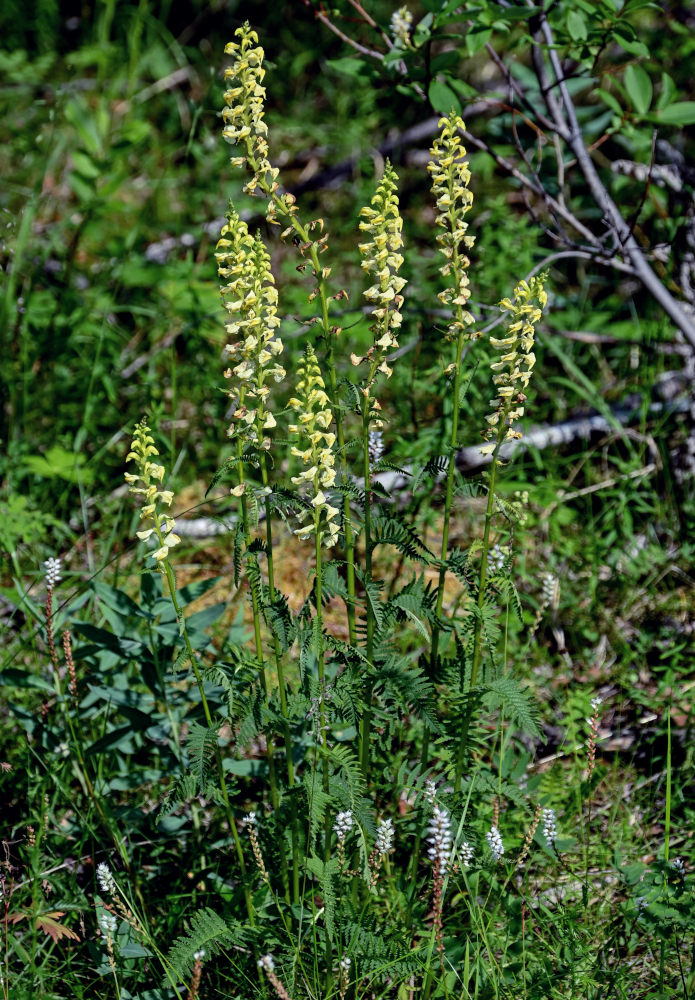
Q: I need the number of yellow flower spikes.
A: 8